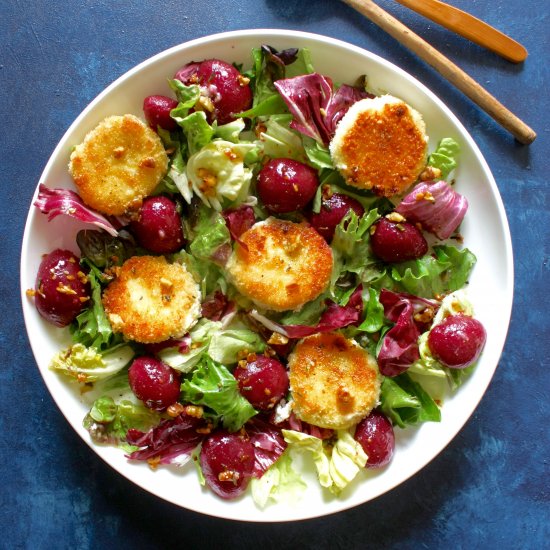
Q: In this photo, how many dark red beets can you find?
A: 12